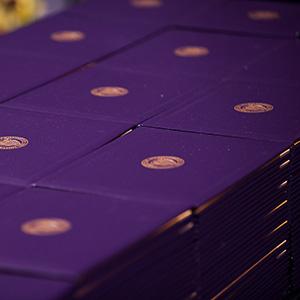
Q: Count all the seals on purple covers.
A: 9